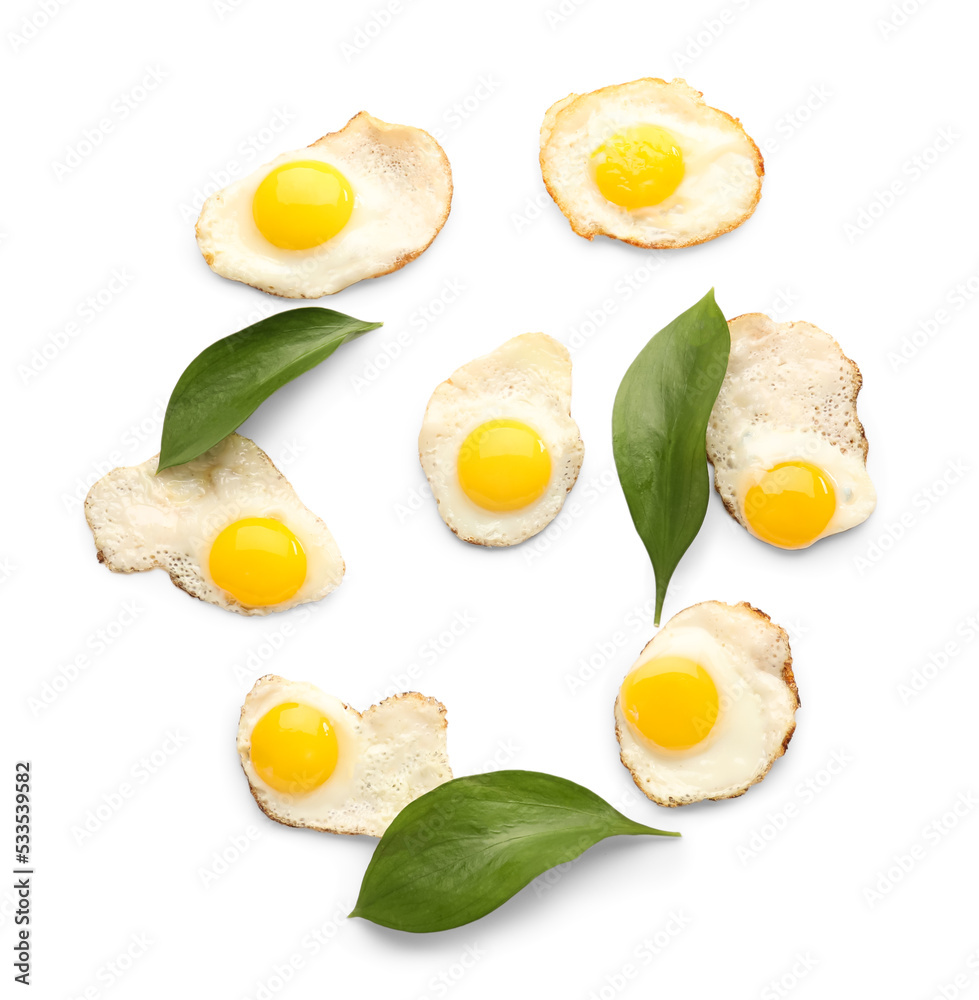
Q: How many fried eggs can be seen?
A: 7